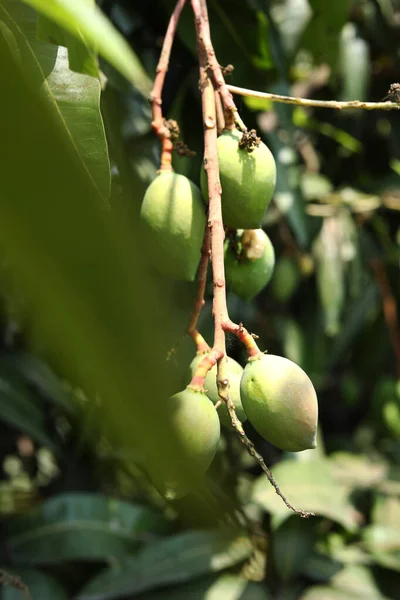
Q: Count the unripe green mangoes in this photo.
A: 6